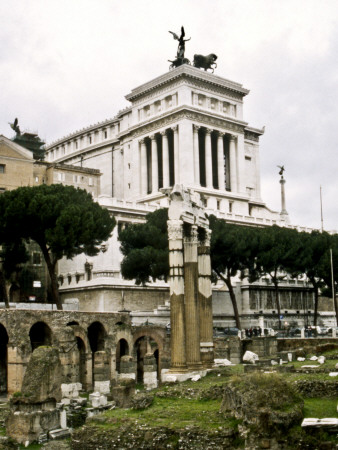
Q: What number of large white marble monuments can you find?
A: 1